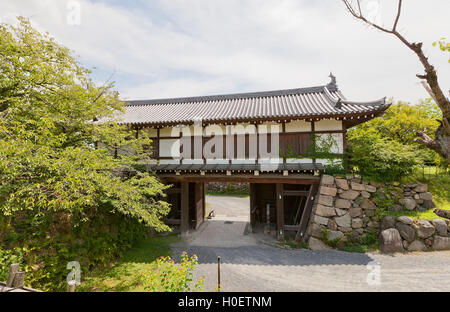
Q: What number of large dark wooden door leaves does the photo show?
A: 2